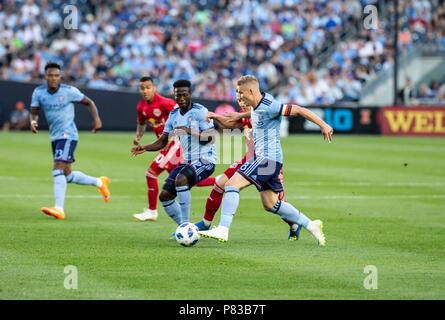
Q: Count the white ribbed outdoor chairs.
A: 0